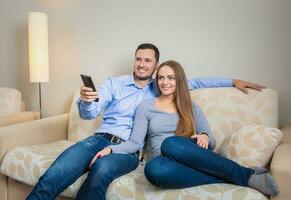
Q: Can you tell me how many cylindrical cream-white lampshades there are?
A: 1